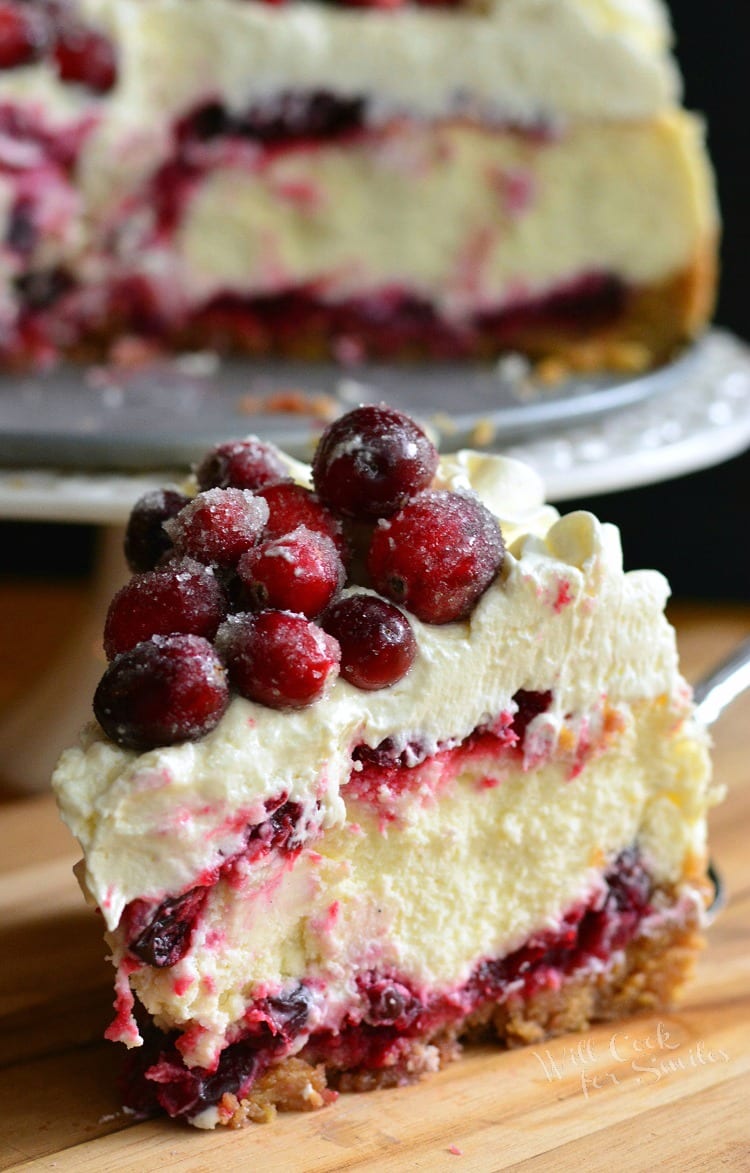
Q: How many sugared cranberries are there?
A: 11